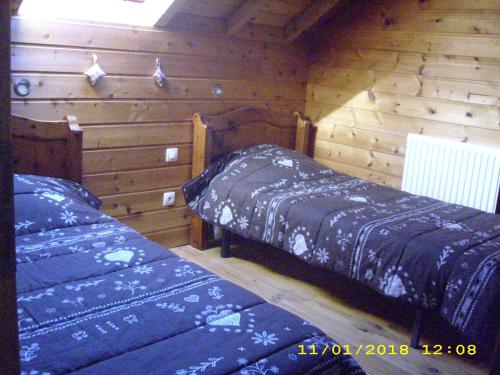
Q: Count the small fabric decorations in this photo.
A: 2